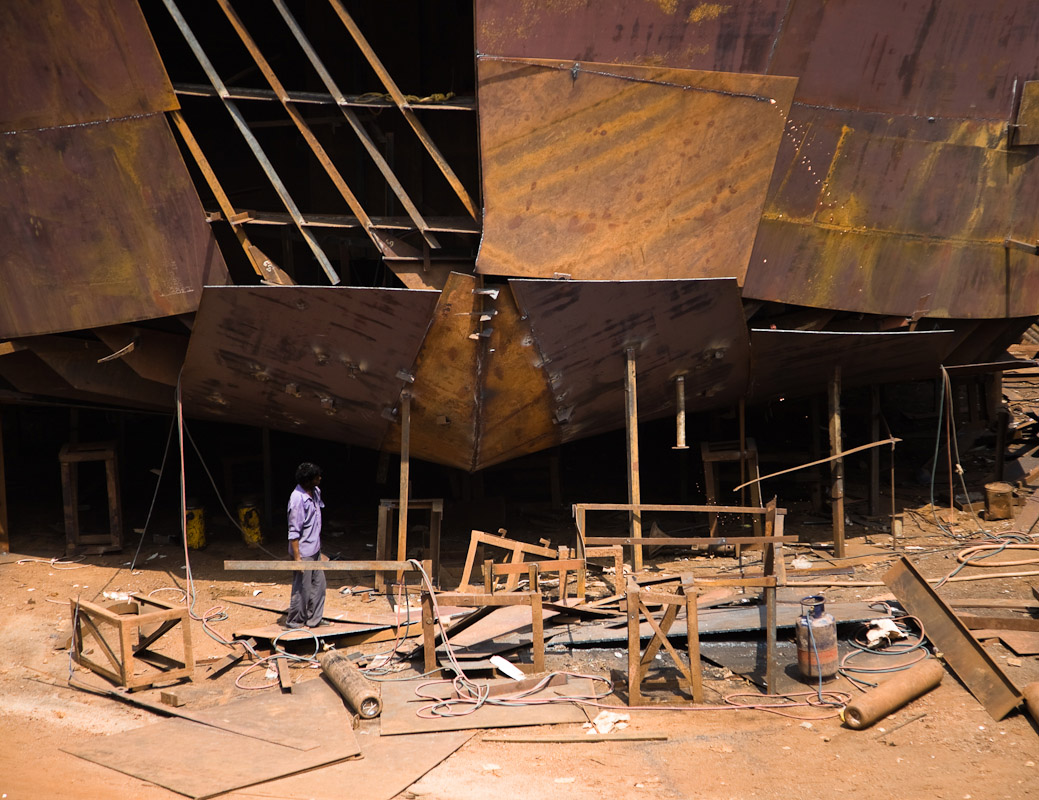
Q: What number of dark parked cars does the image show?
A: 0